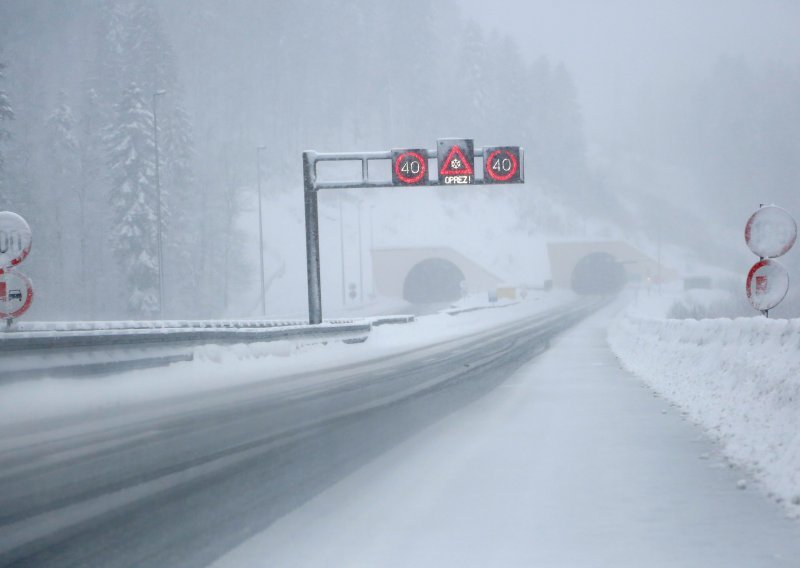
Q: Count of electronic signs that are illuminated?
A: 3